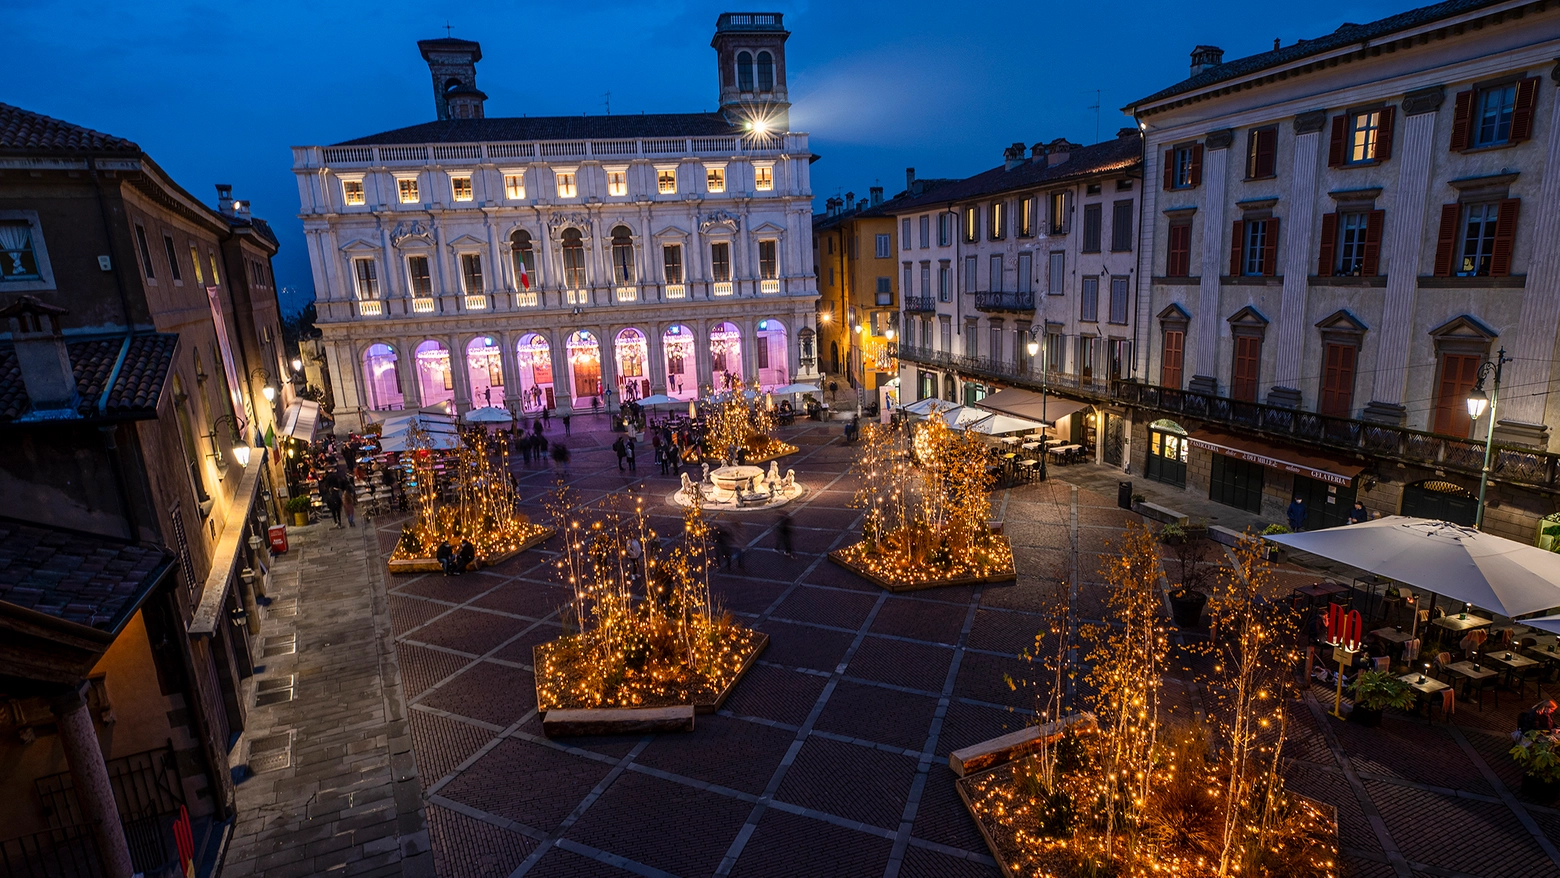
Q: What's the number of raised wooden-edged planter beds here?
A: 5